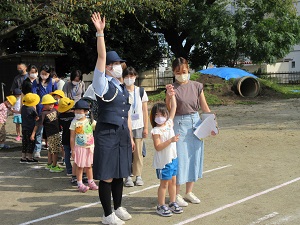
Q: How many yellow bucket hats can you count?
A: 5